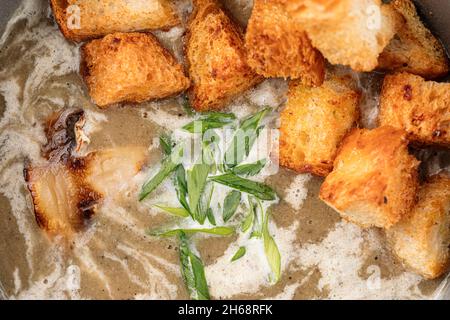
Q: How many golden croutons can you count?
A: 10